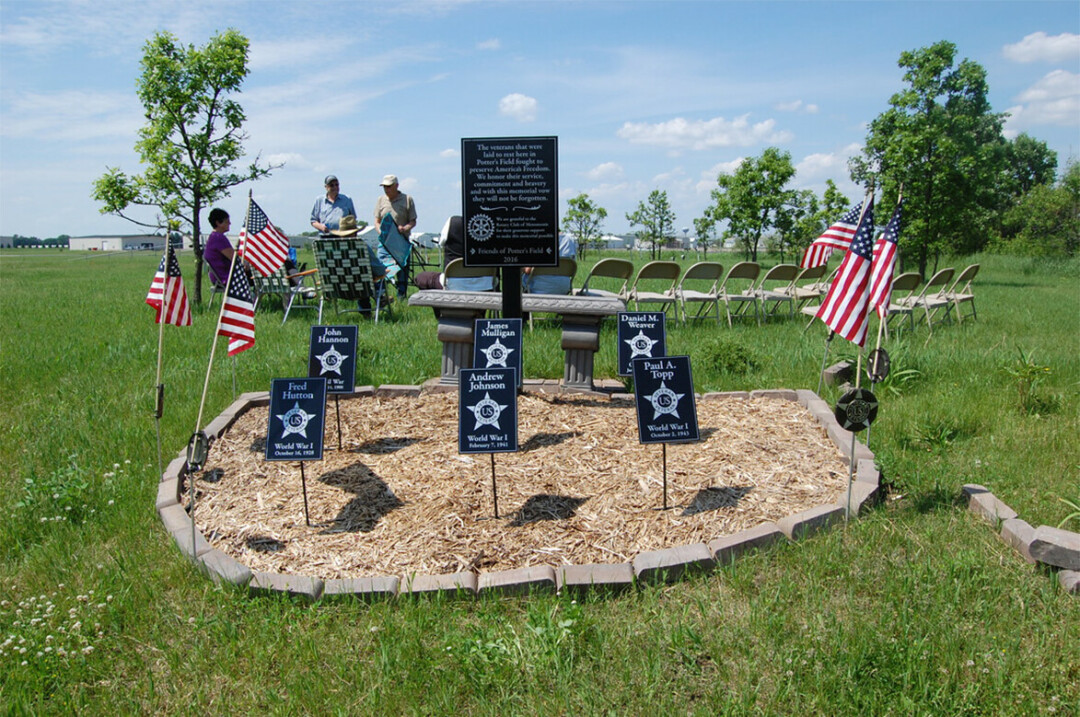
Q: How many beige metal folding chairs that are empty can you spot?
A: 11